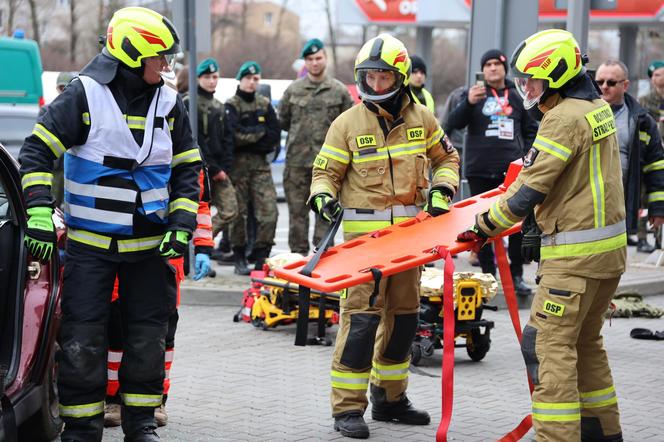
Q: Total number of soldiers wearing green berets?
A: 4